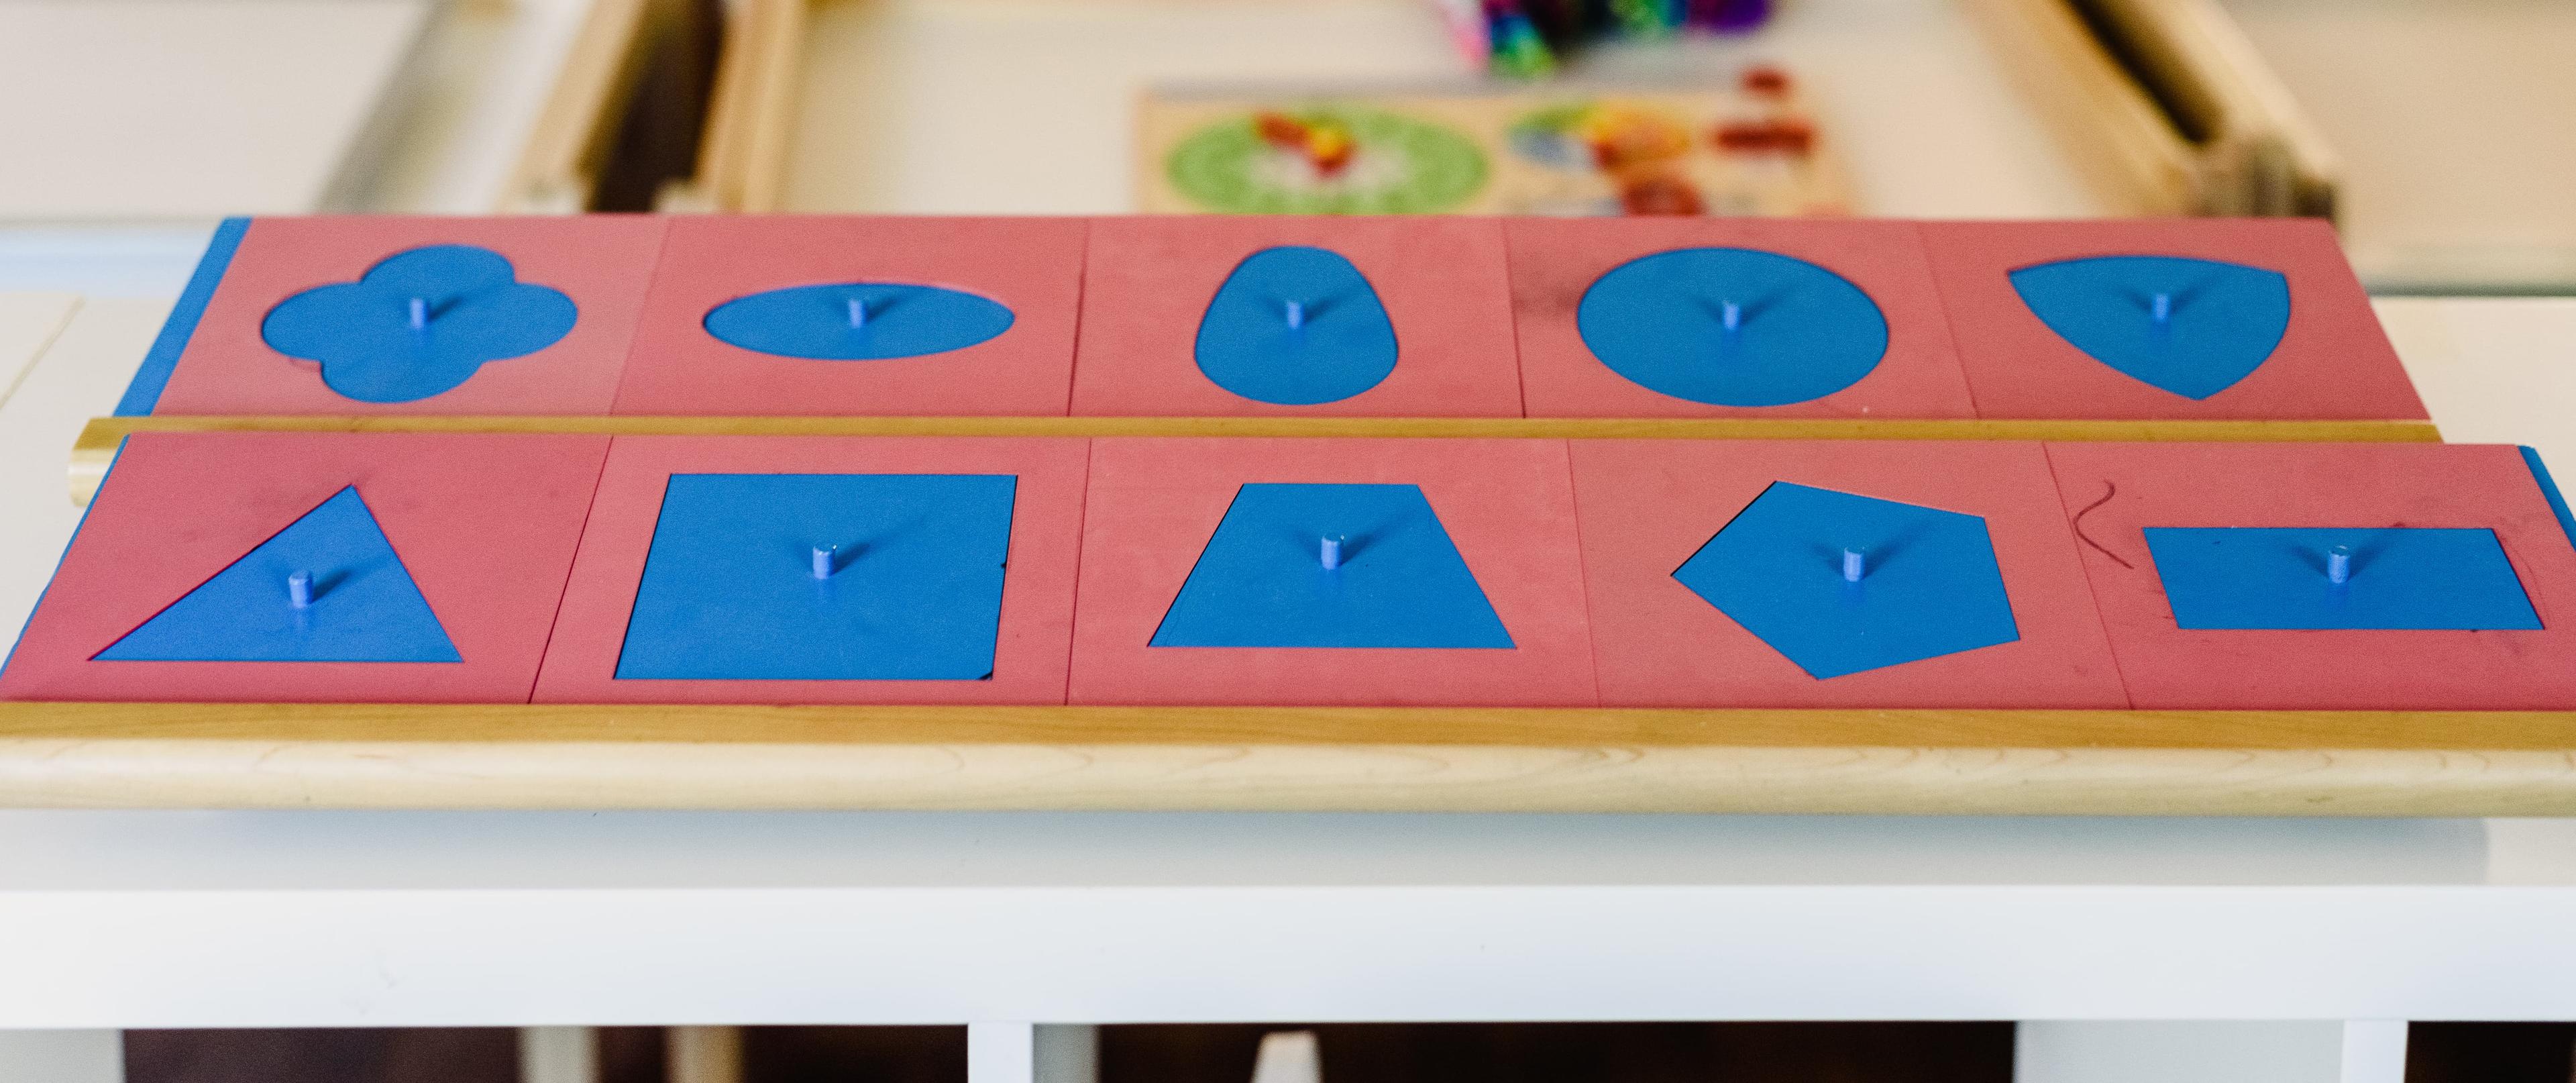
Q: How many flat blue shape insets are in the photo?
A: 10